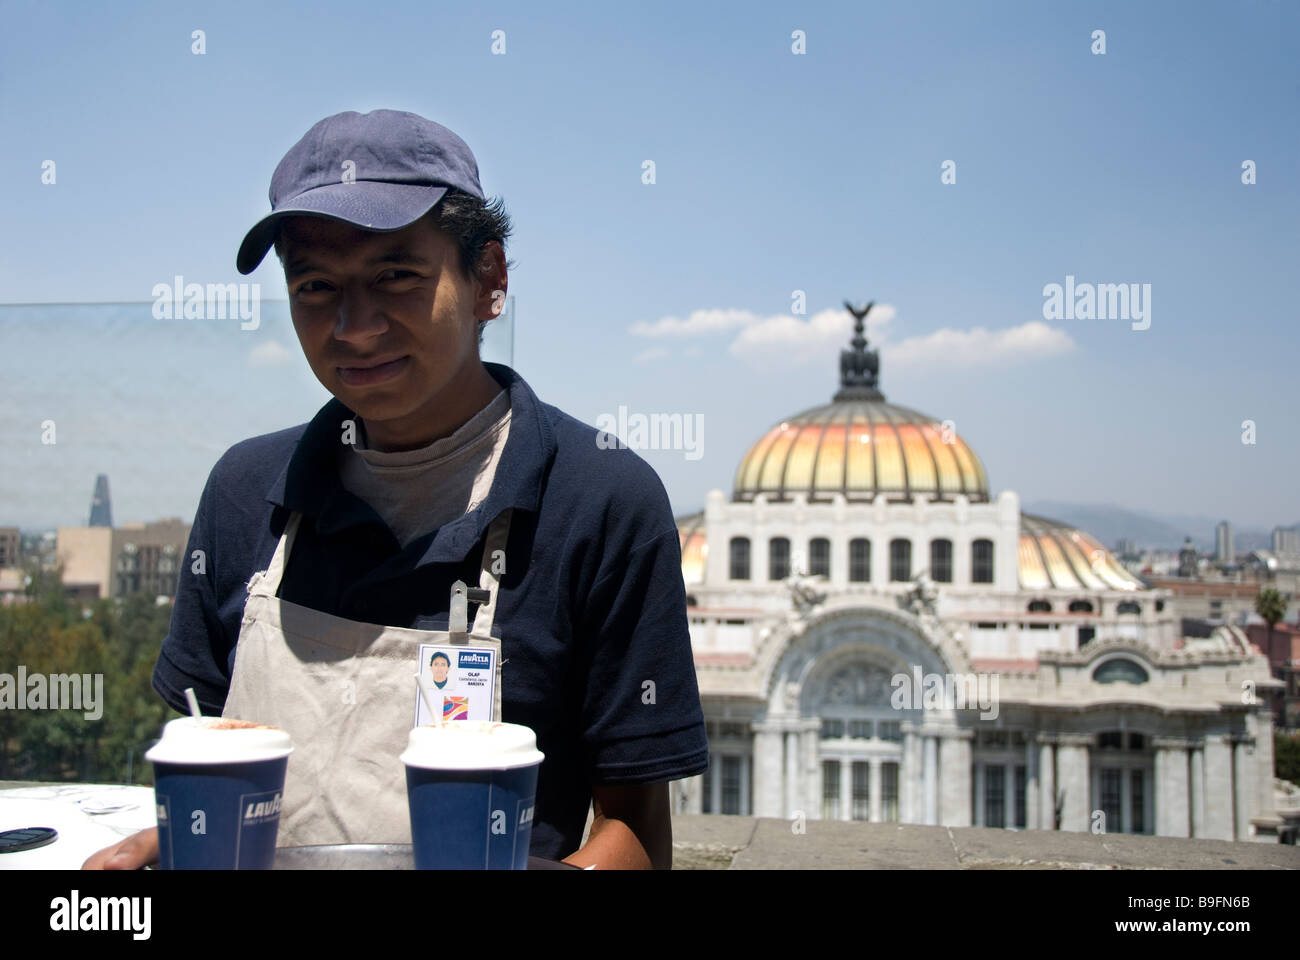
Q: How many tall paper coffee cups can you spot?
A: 2